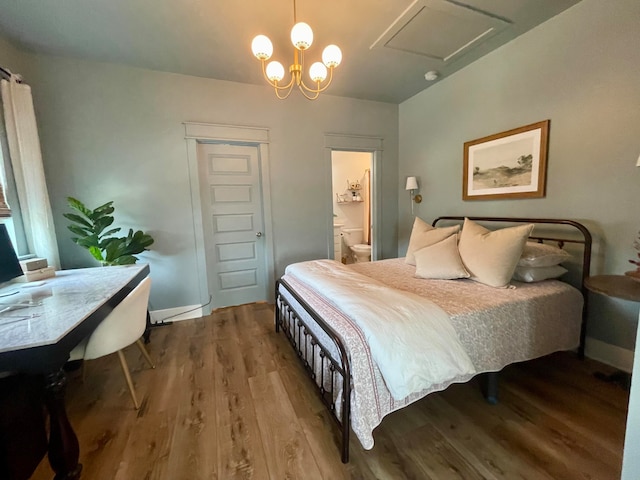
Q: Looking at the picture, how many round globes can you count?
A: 5